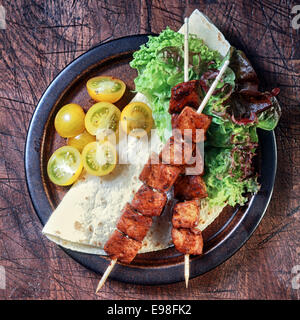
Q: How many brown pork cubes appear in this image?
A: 12